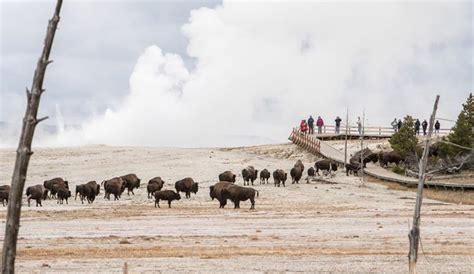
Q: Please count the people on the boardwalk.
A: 10